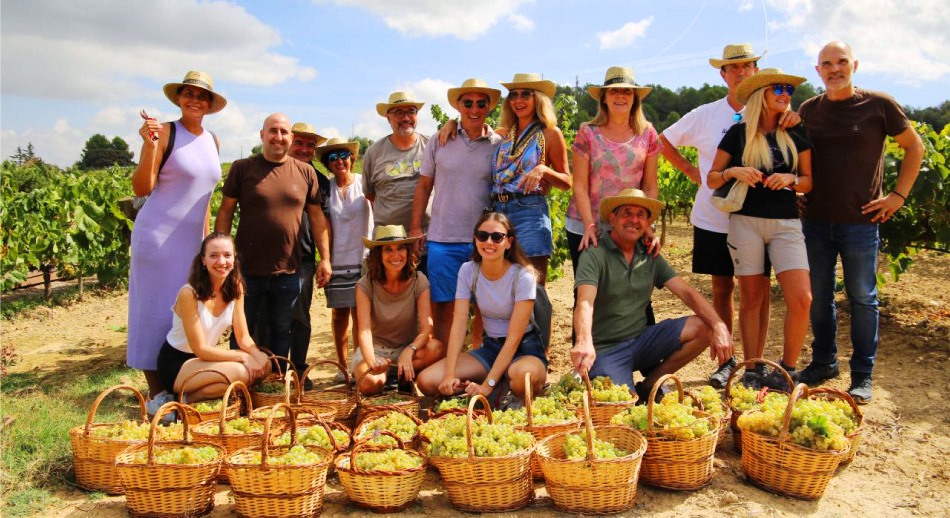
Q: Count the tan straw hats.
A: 11